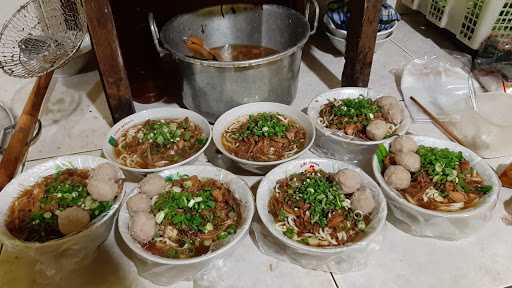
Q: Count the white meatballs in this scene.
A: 14